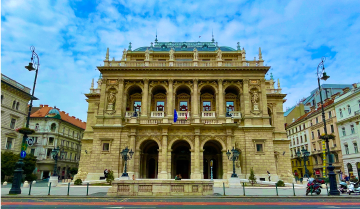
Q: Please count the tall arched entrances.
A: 3